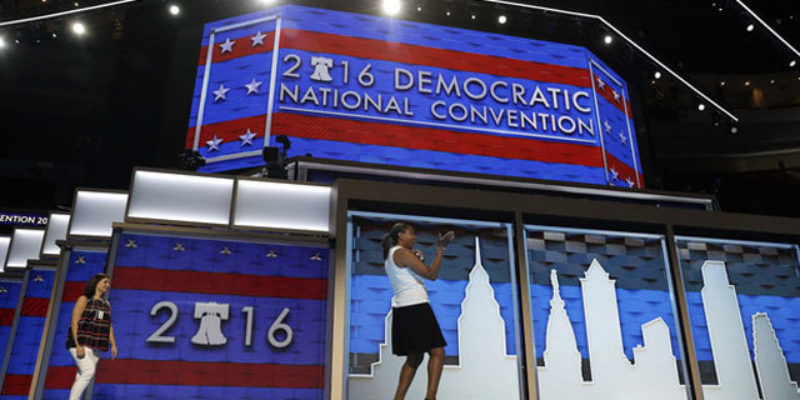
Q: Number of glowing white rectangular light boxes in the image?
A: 6